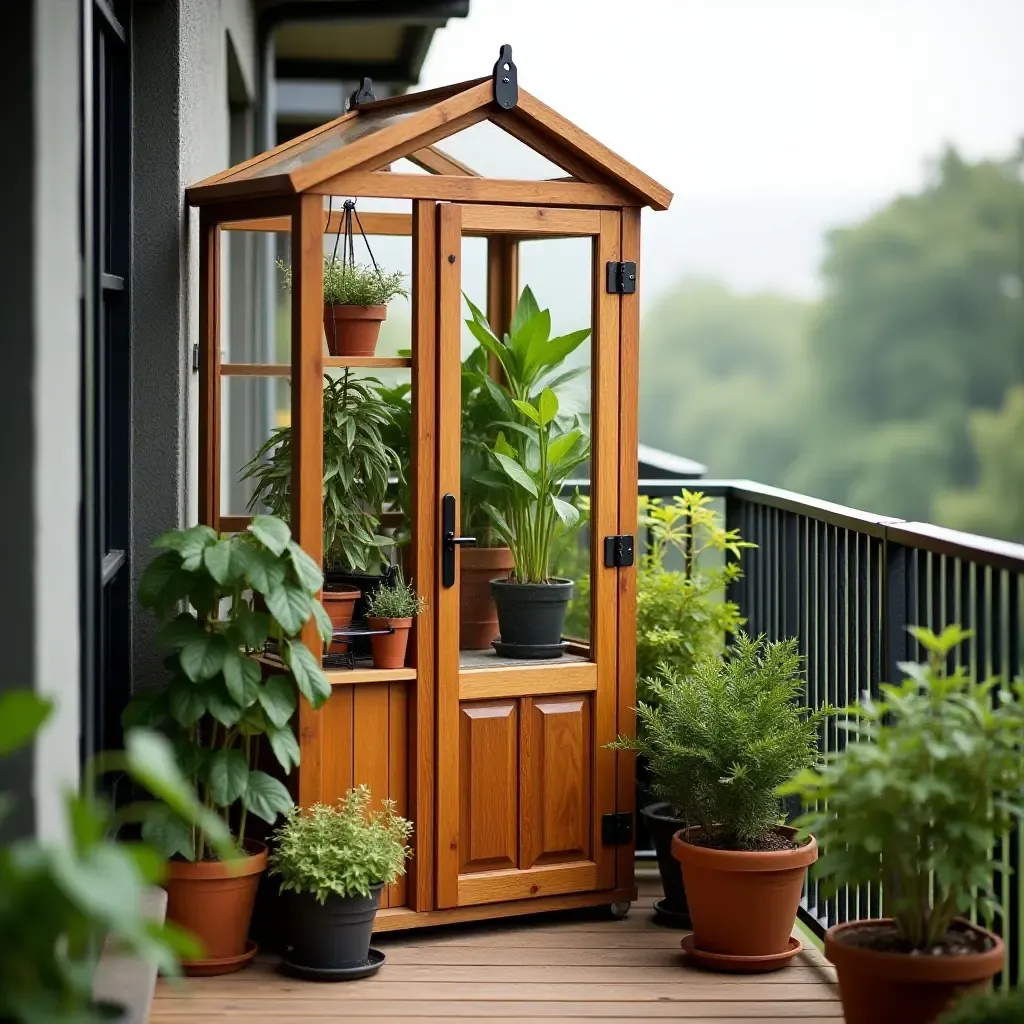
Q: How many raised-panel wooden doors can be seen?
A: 1